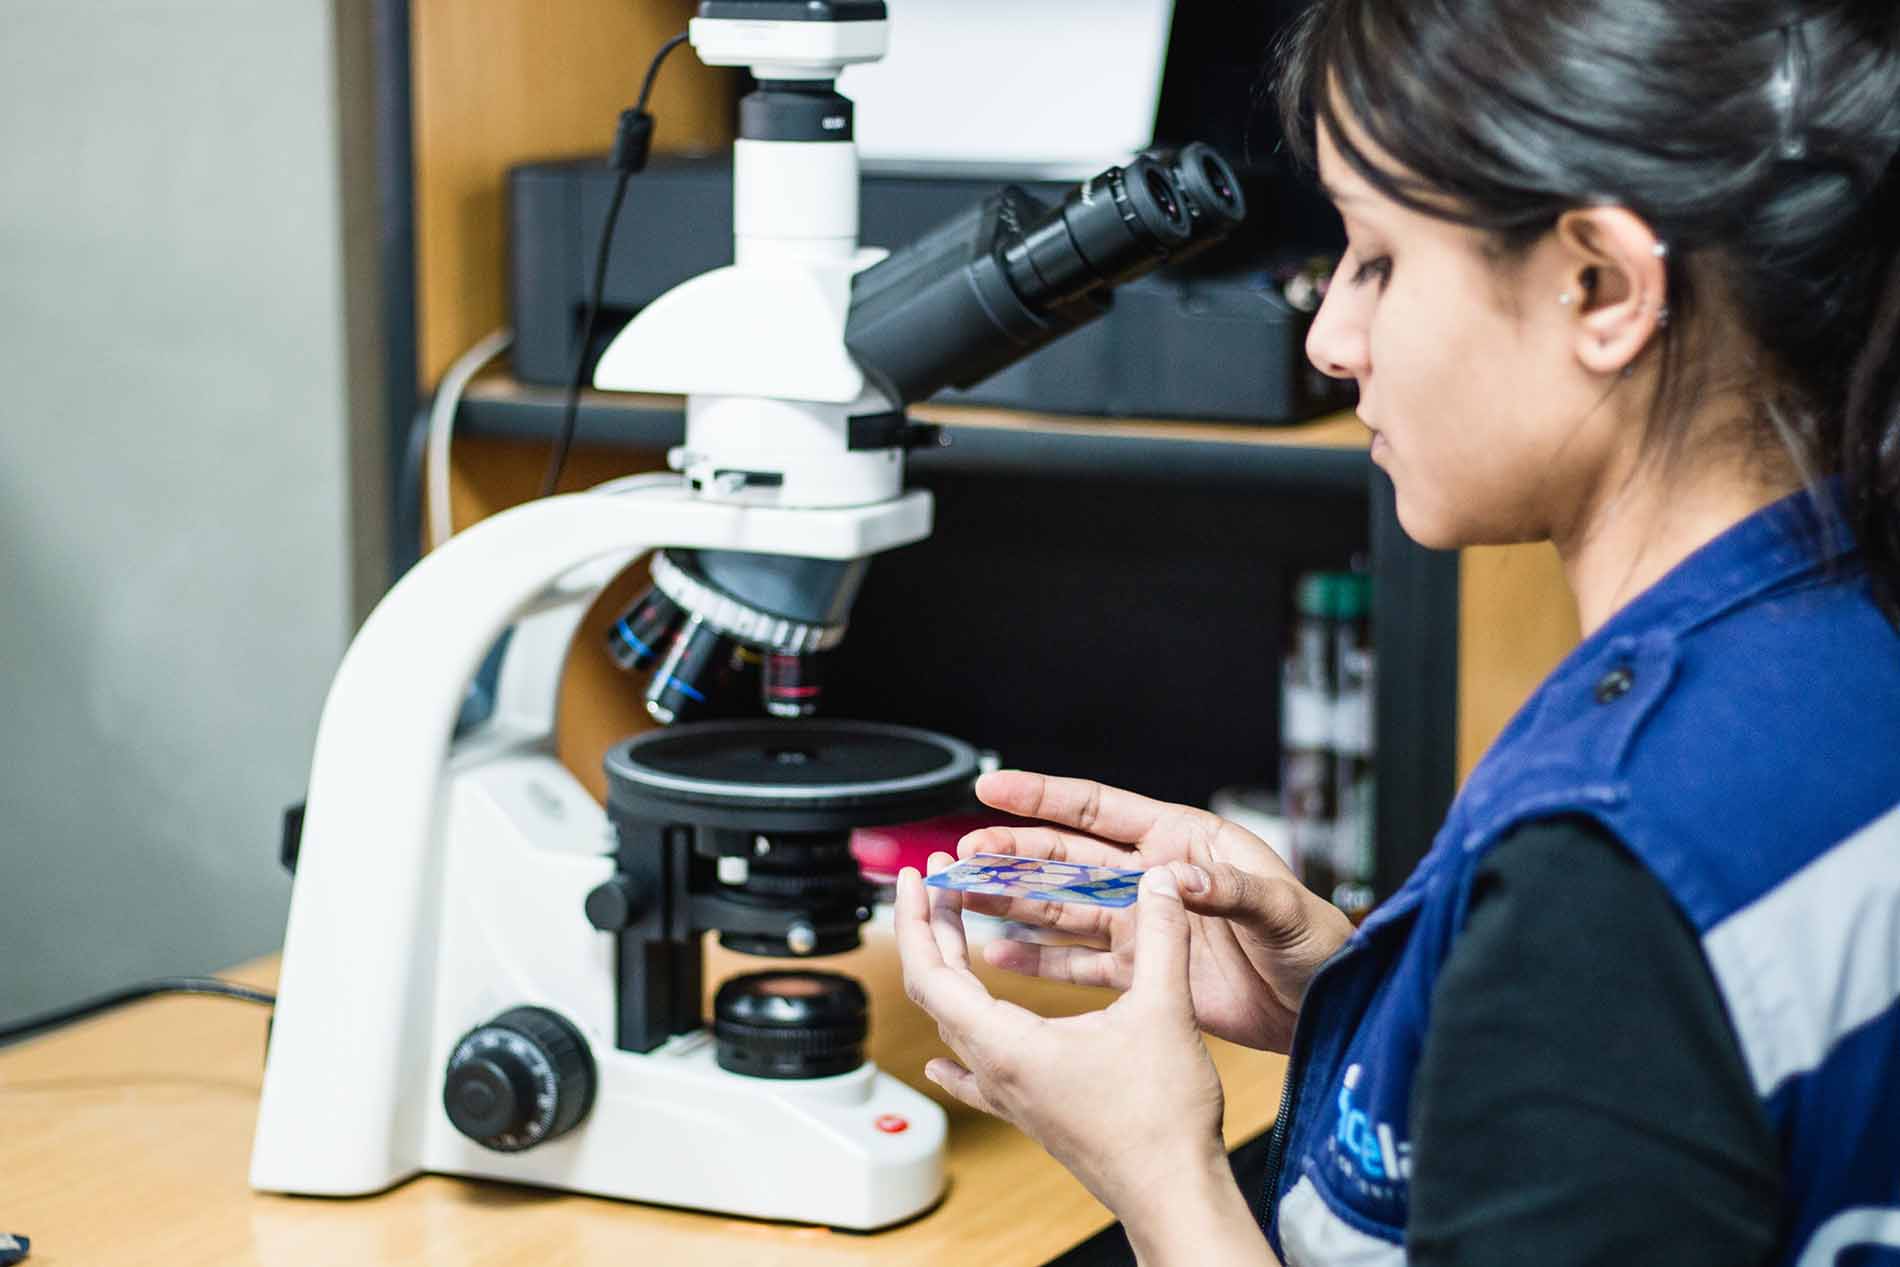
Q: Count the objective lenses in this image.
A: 4